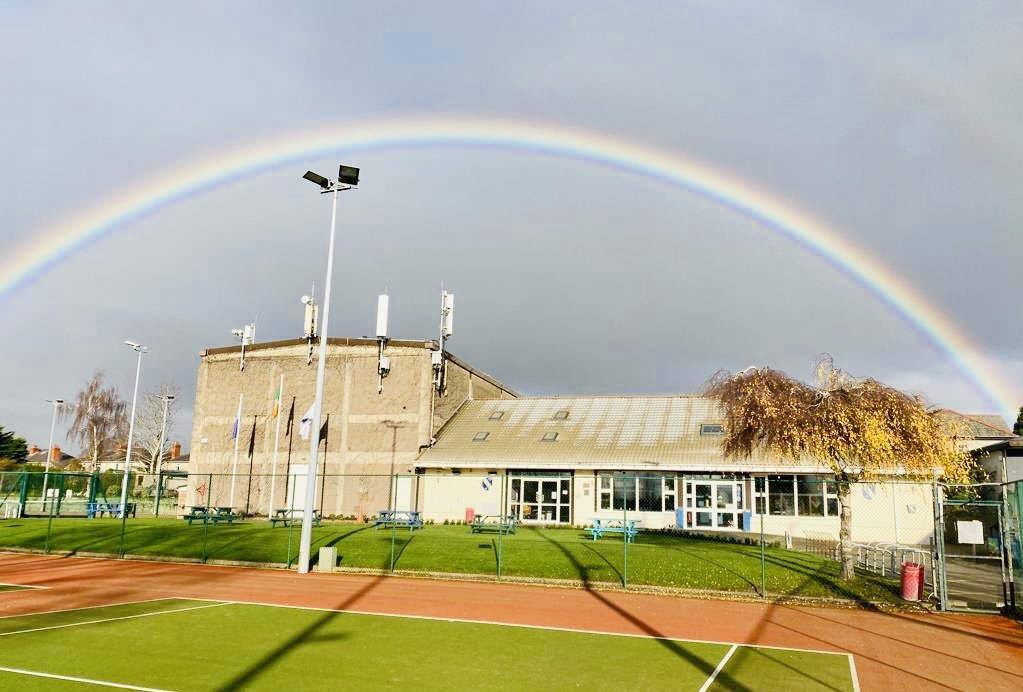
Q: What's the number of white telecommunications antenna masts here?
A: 4